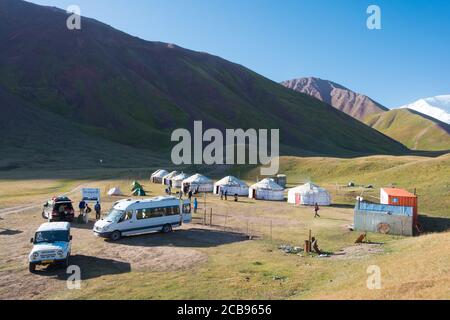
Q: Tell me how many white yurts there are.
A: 7